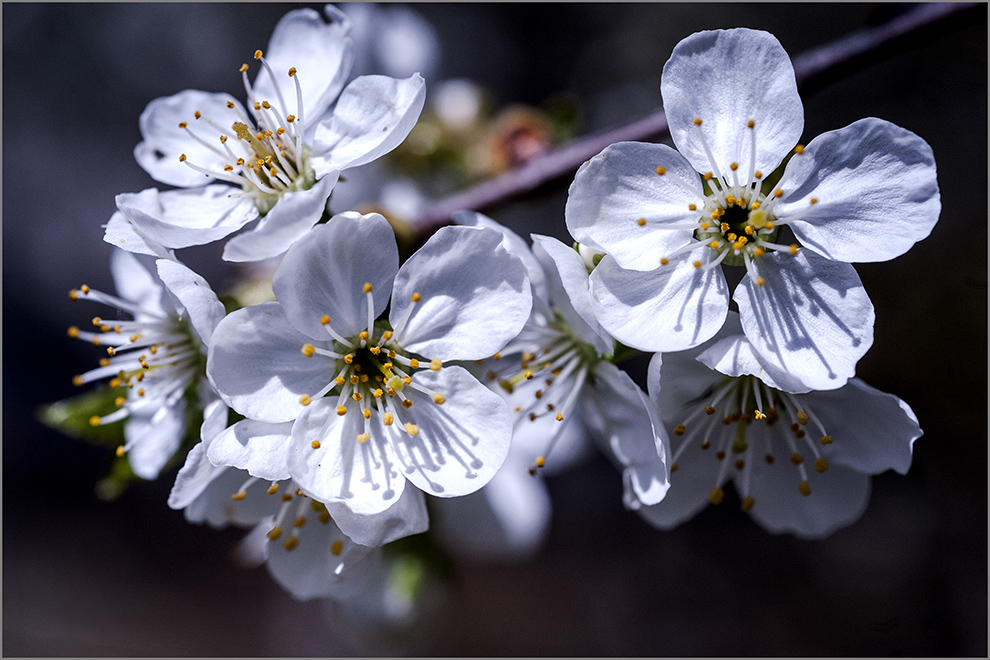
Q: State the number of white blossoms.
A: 7